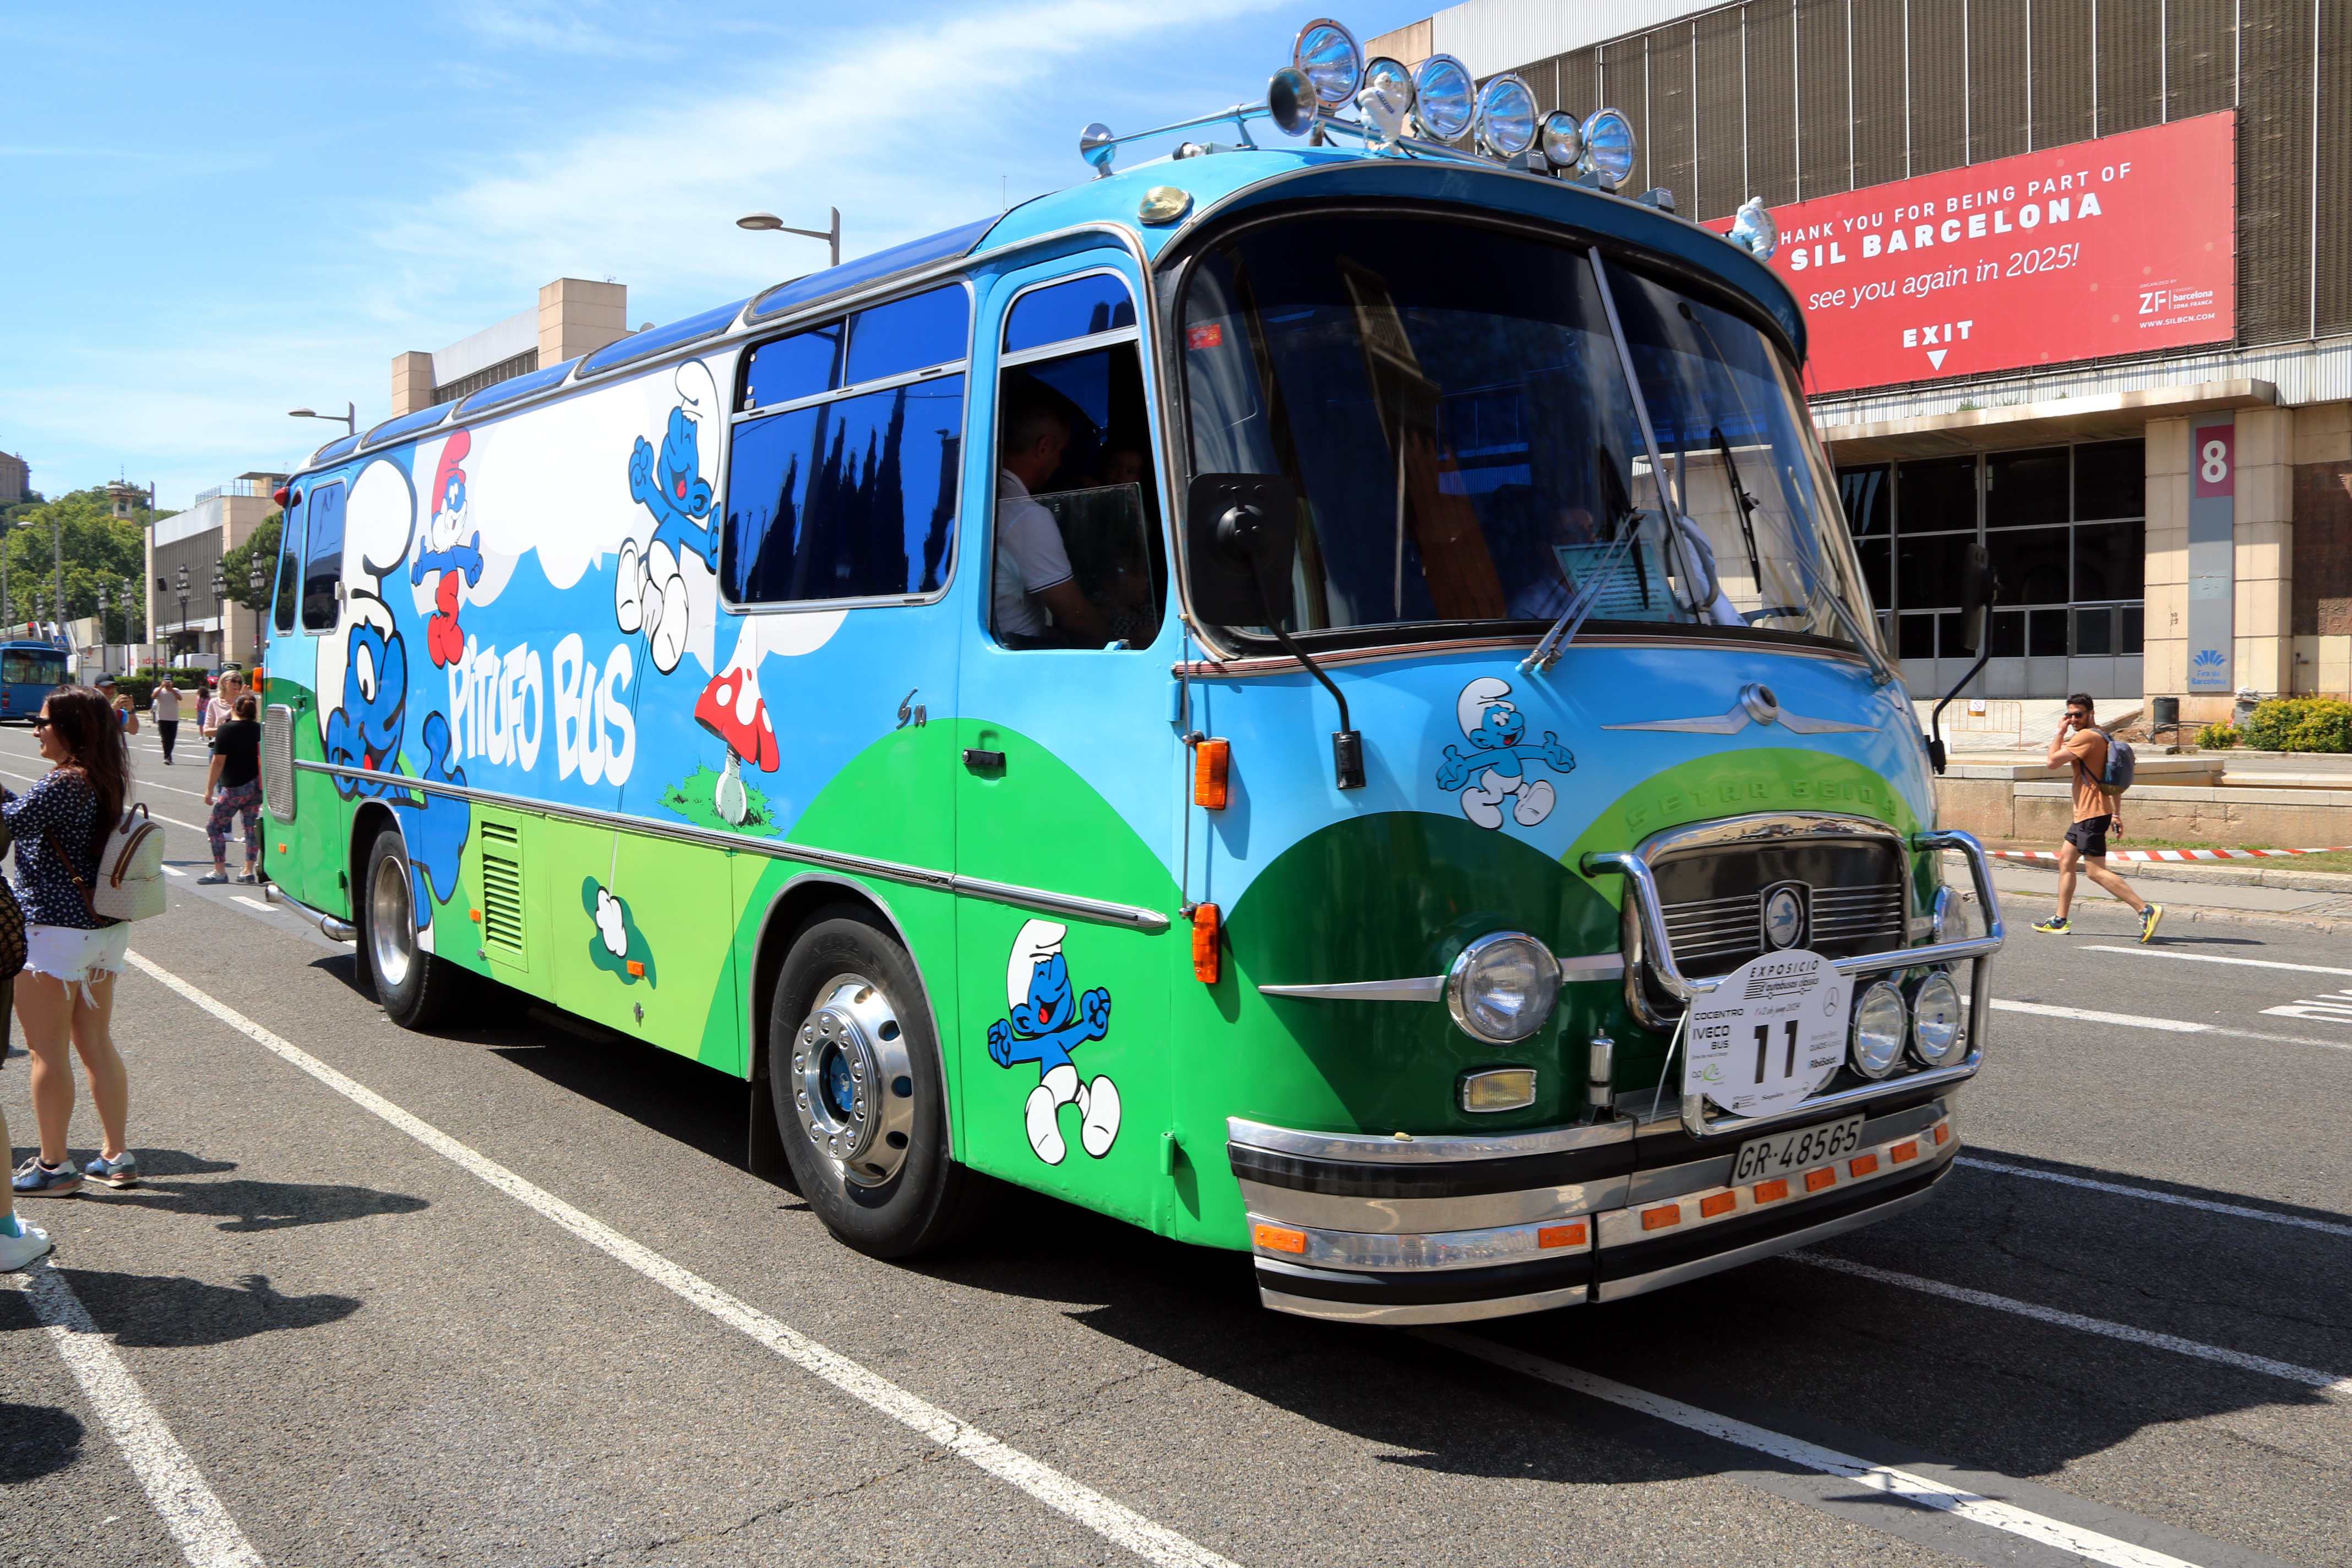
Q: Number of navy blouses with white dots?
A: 1